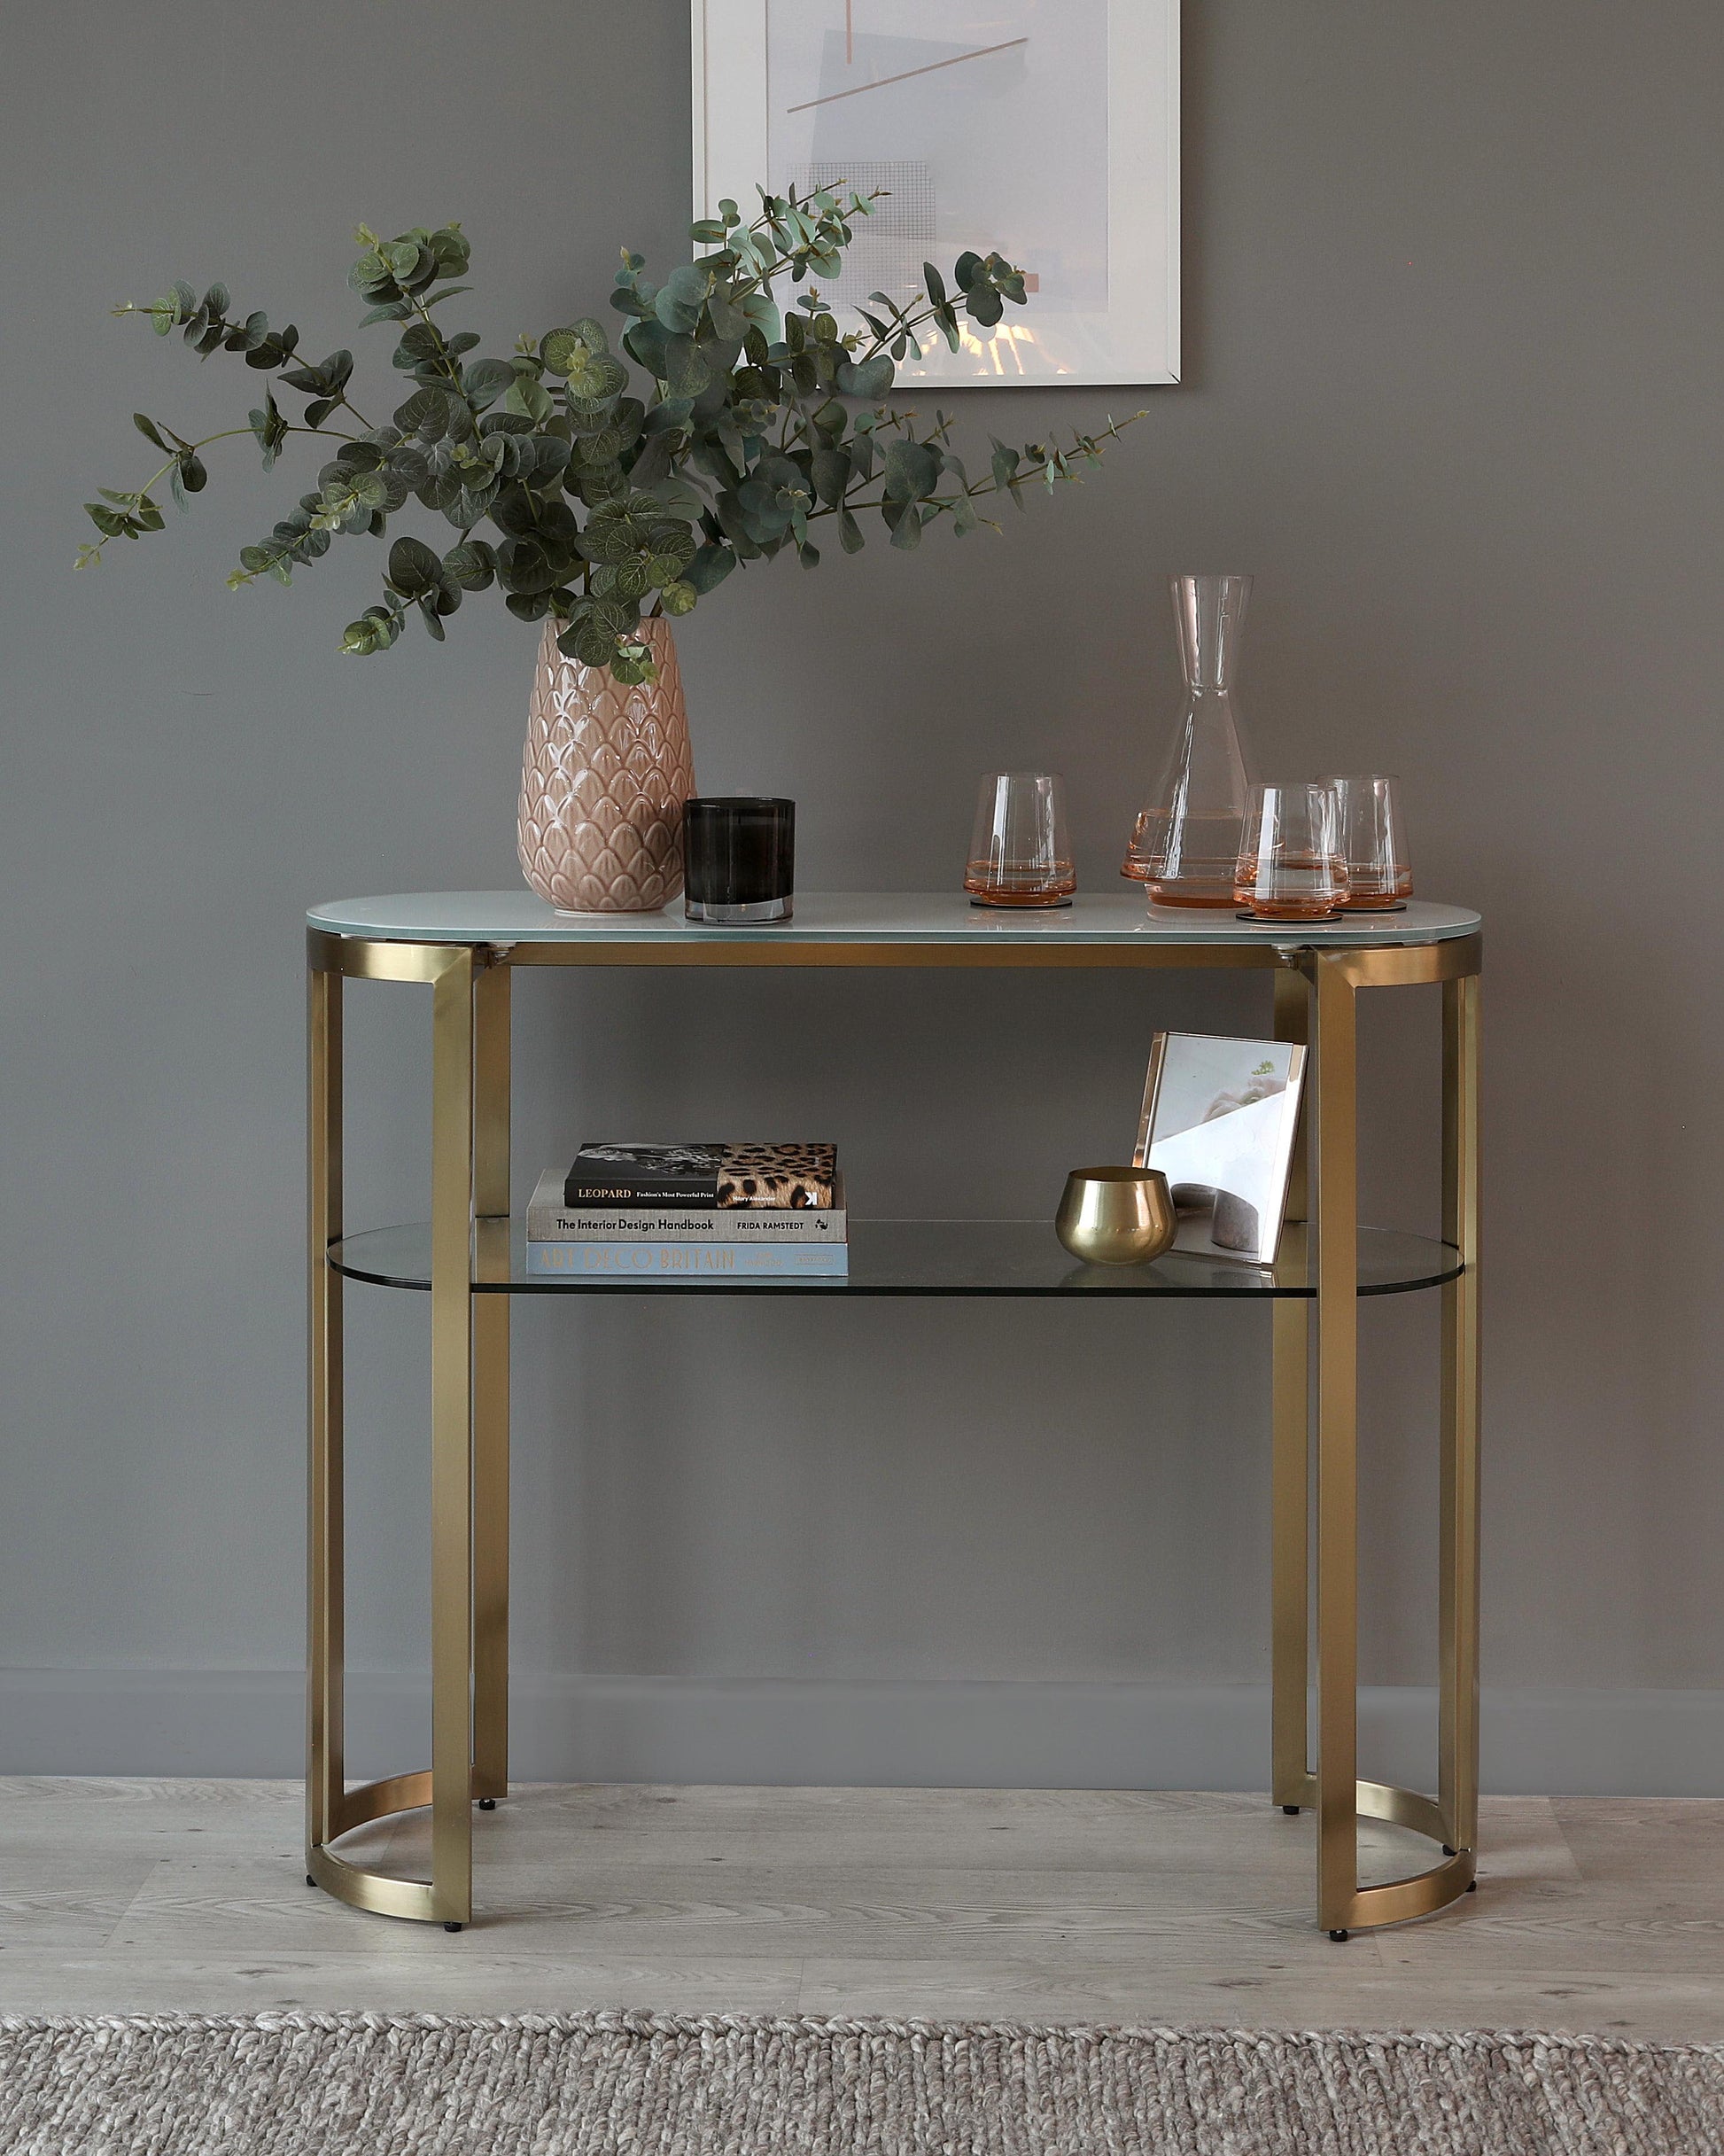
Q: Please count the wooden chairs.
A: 0